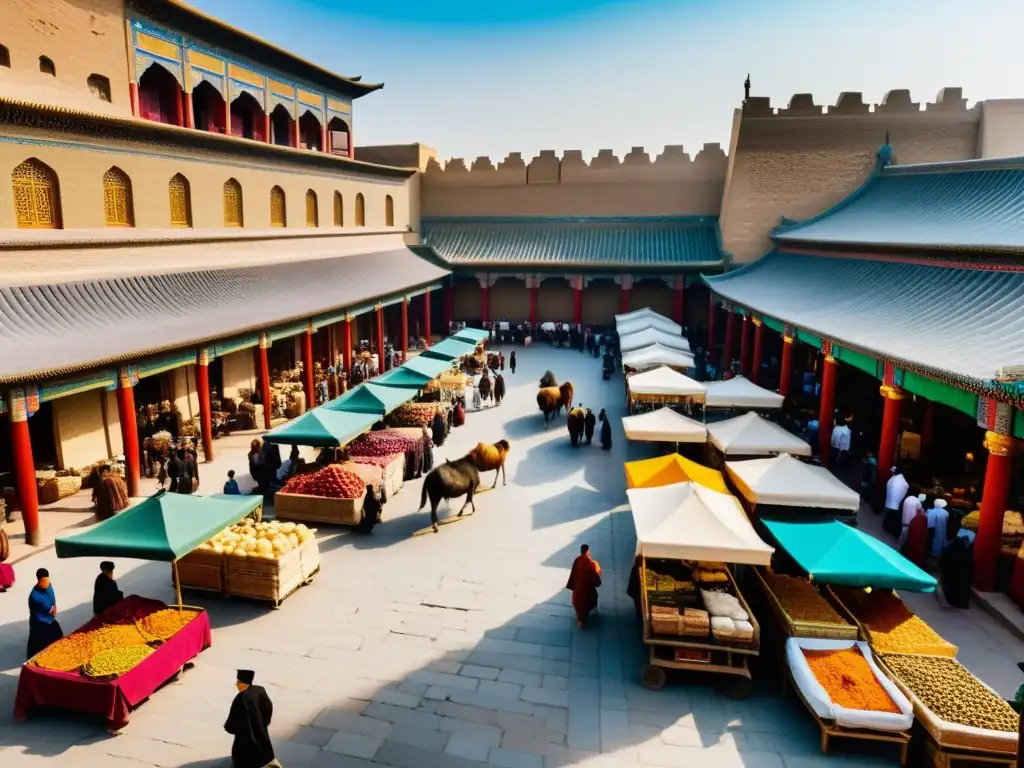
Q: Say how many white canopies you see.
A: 9